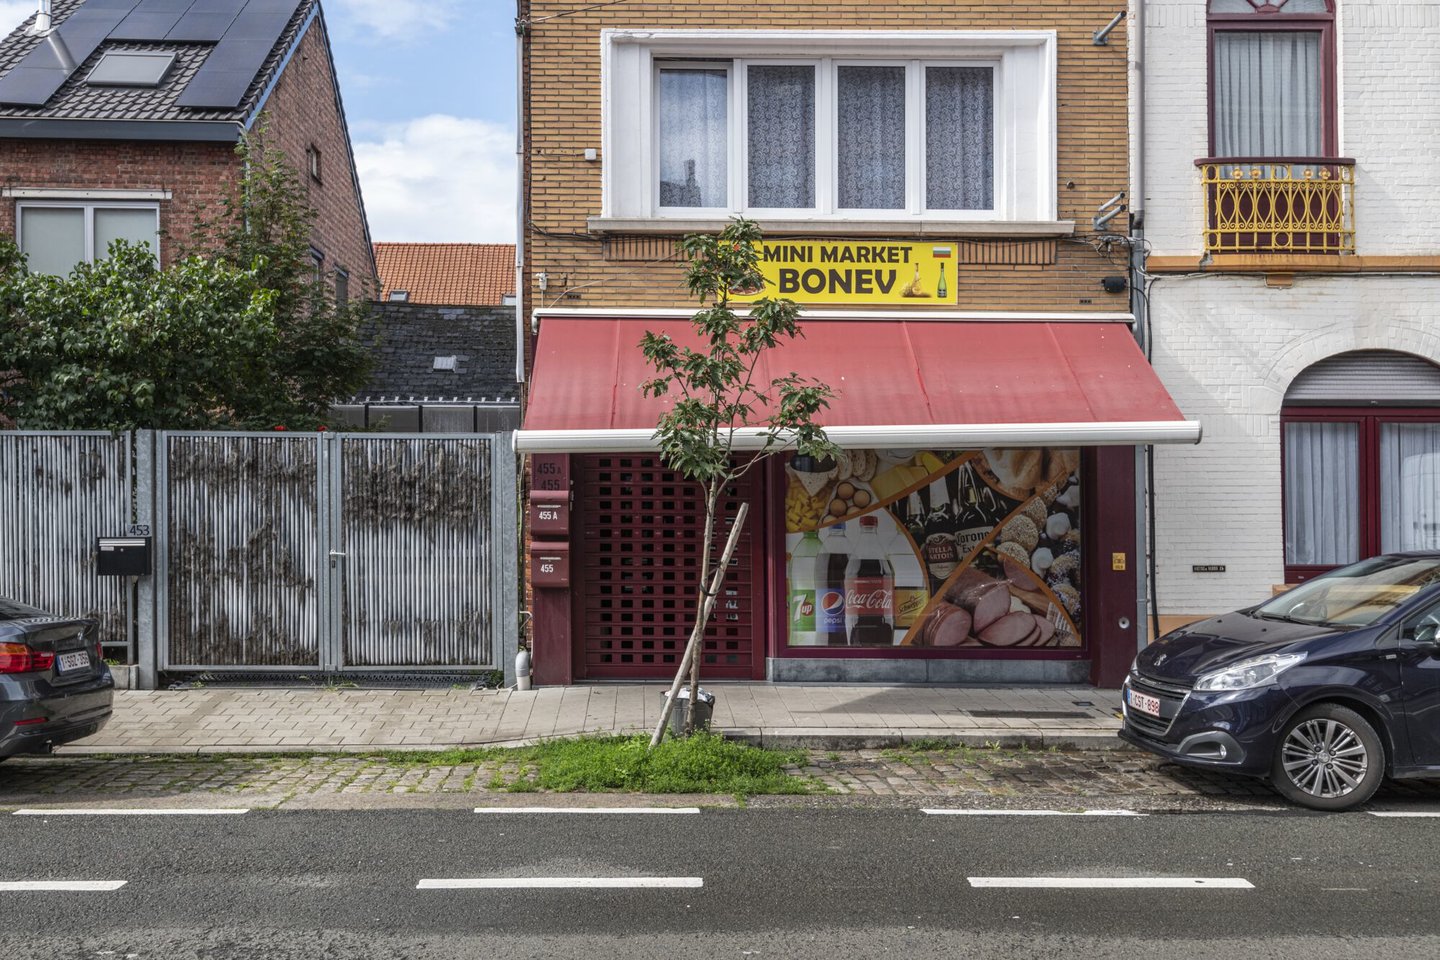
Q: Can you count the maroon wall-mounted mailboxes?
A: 2